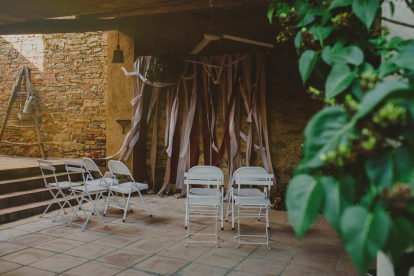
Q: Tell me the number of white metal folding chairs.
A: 8